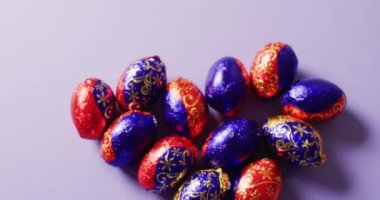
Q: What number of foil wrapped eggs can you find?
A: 12